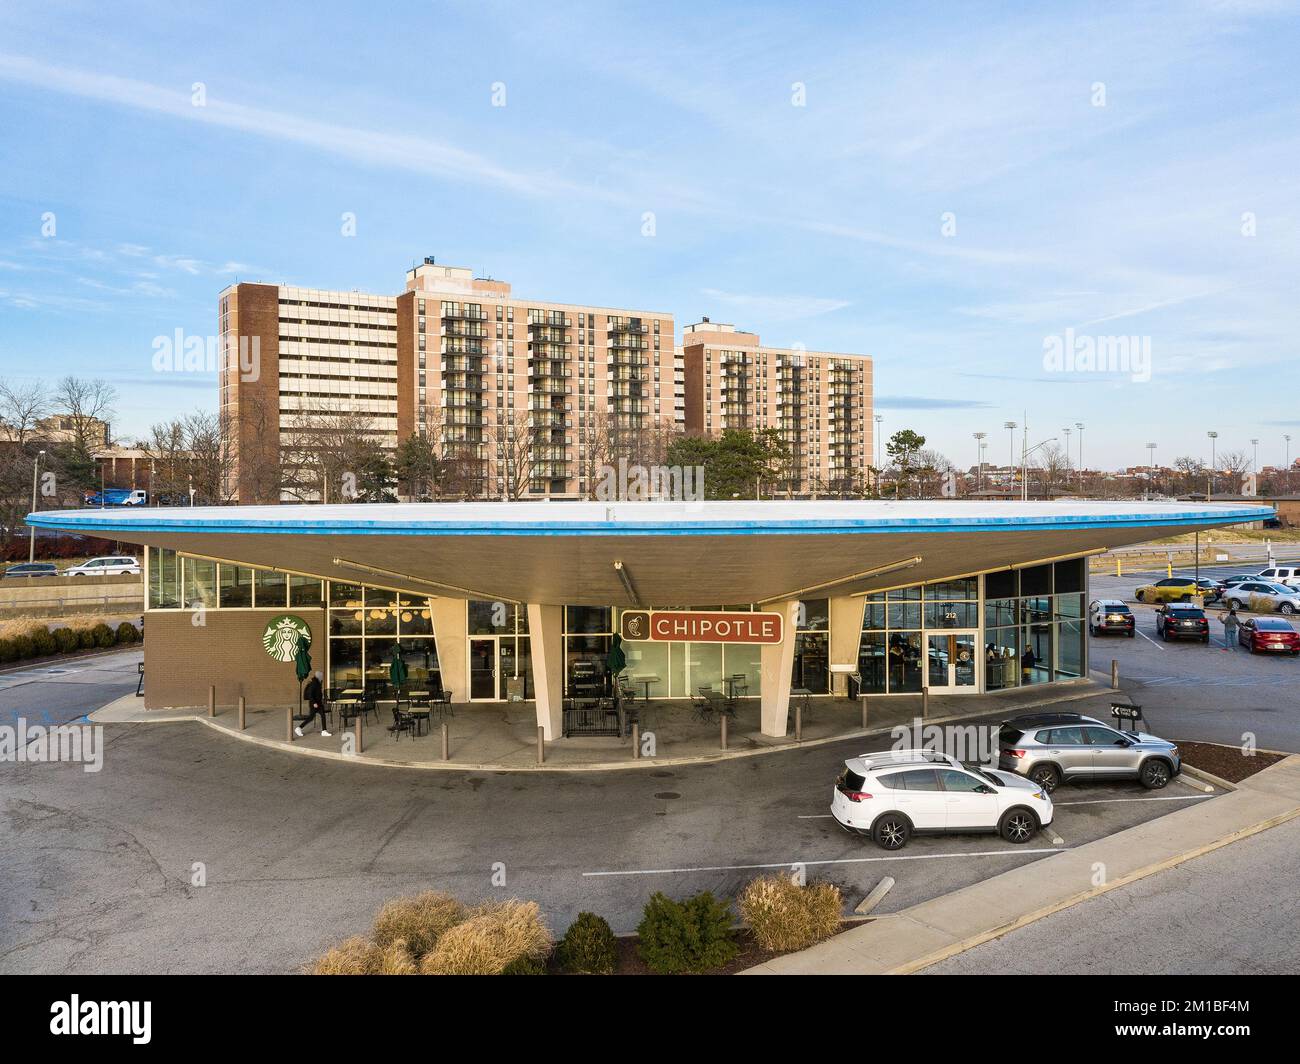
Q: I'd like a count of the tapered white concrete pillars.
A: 4